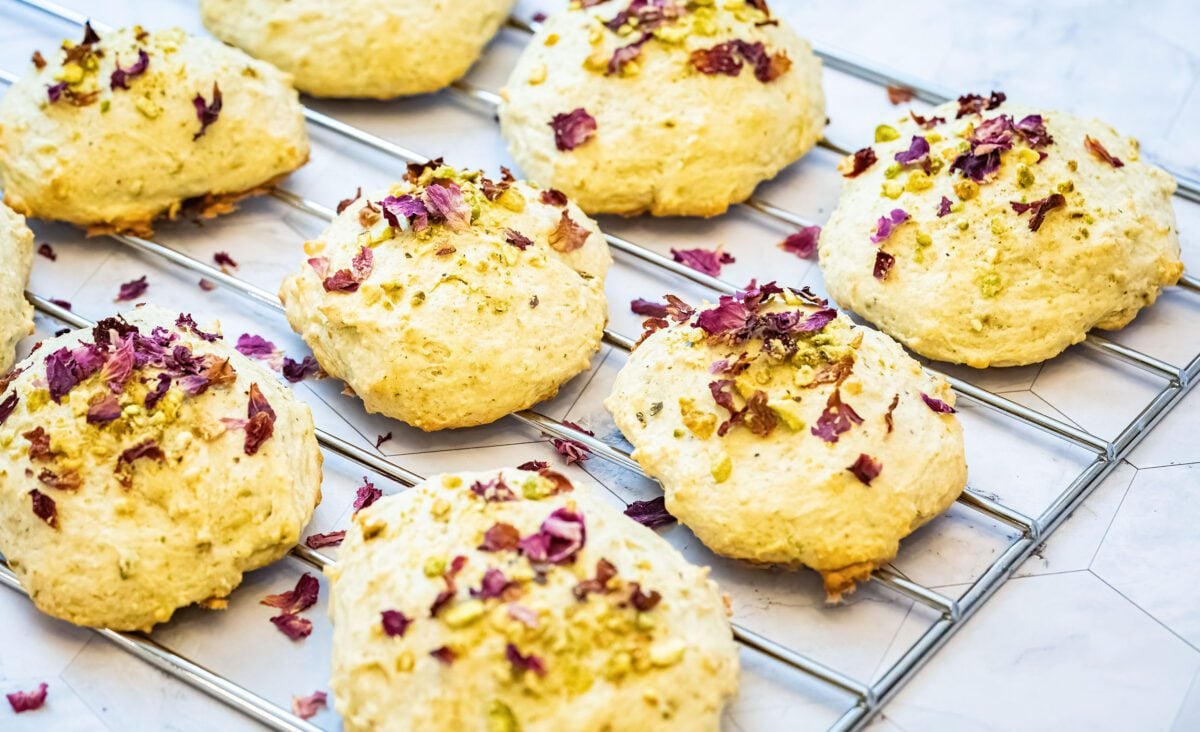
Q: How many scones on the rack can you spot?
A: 9